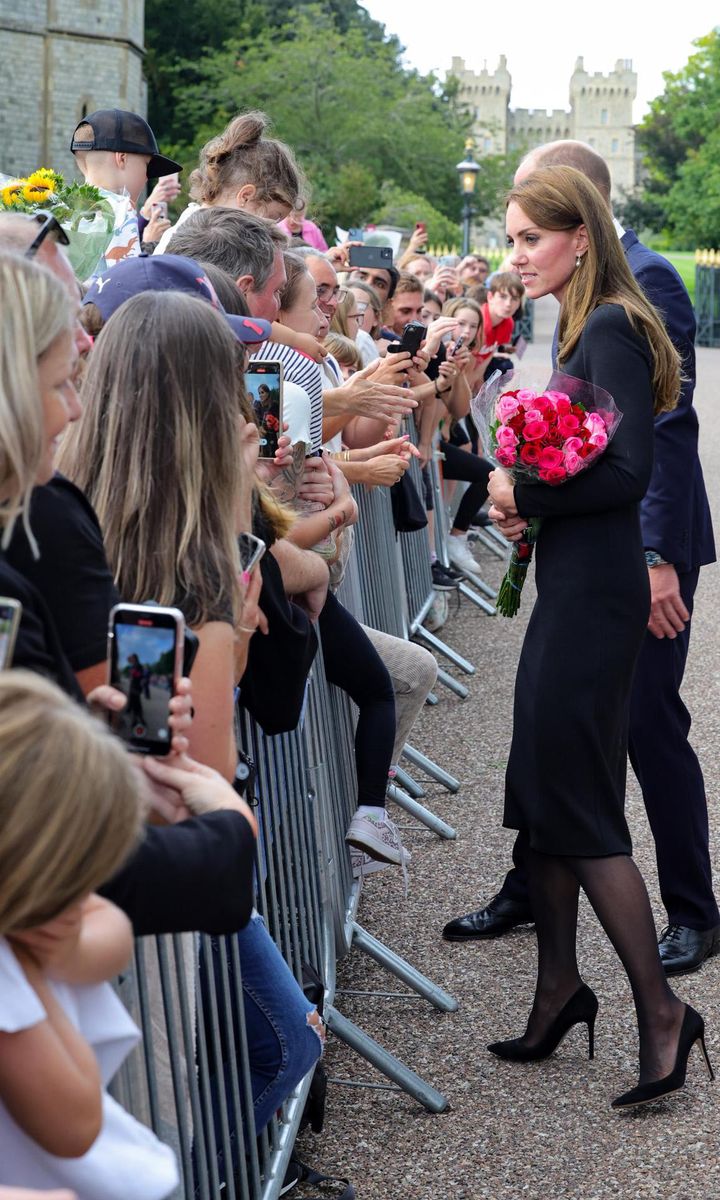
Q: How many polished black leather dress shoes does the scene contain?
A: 2